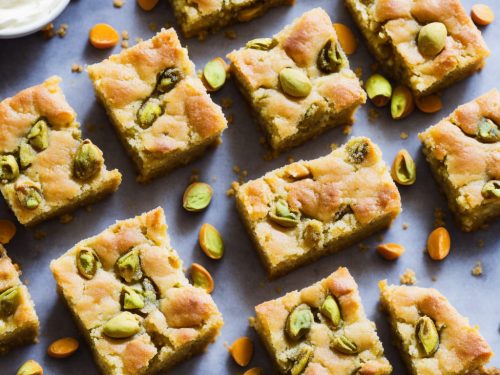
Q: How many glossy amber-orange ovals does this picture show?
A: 11